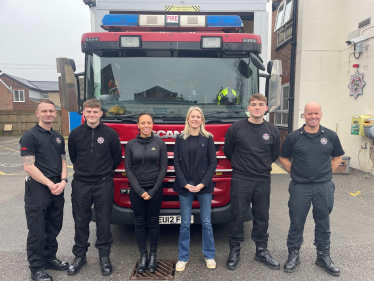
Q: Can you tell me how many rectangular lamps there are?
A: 2